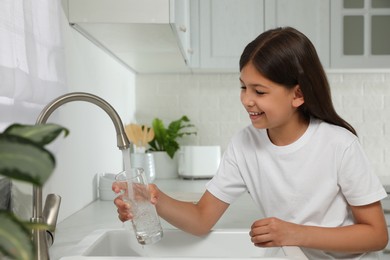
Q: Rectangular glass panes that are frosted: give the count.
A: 4